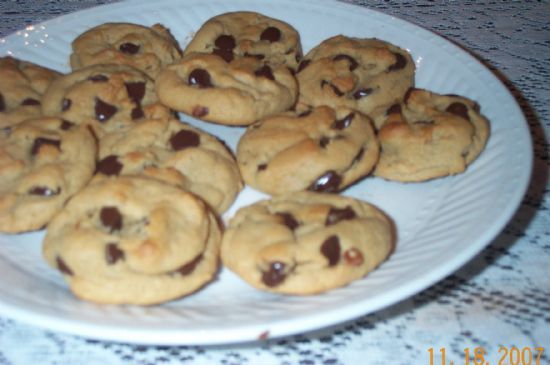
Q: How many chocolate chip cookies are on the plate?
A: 12